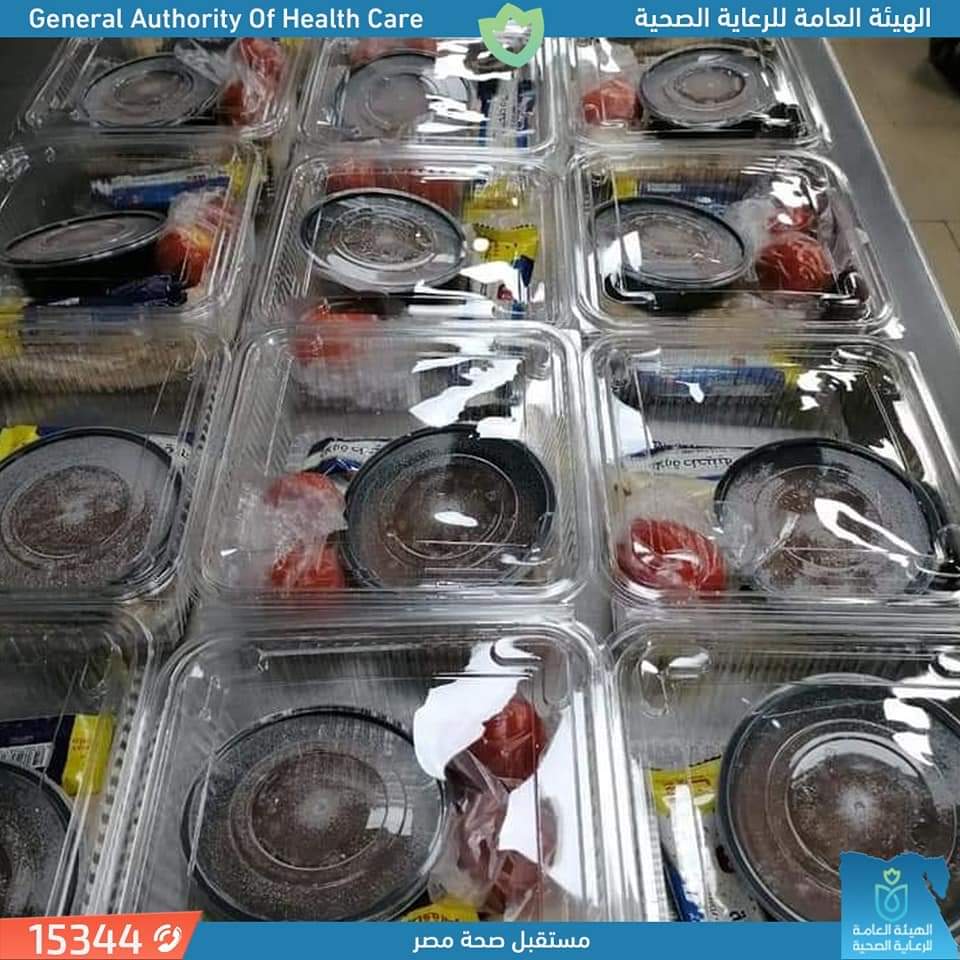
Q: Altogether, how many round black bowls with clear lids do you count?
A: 12